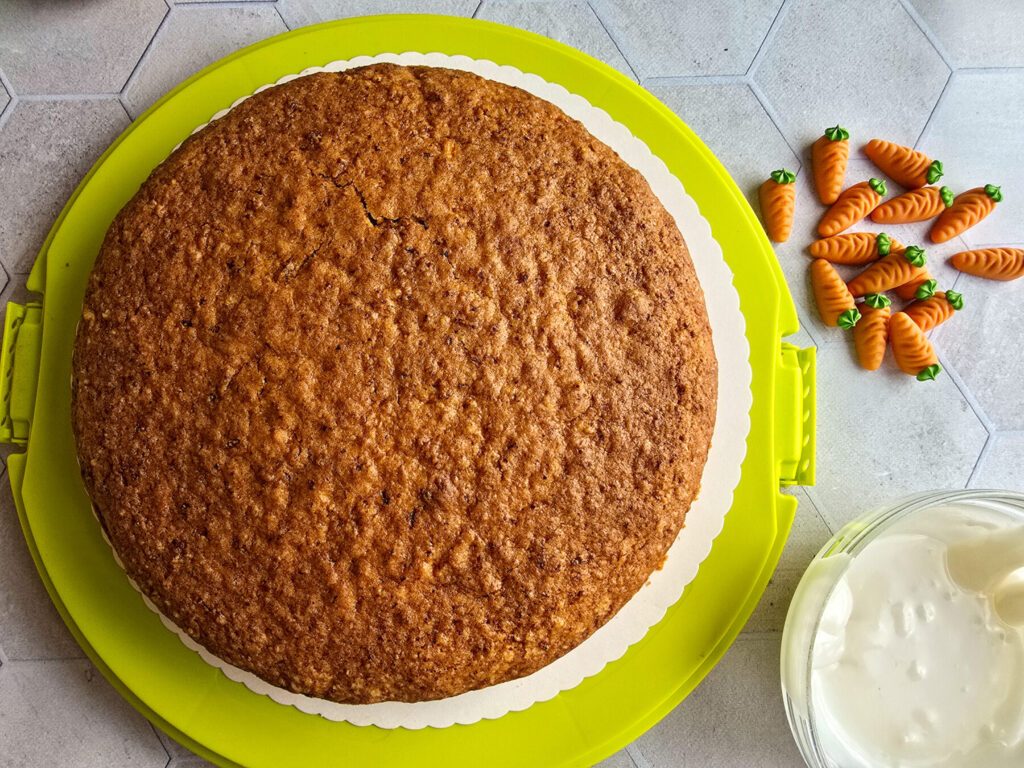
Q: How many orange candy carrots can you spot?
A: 14